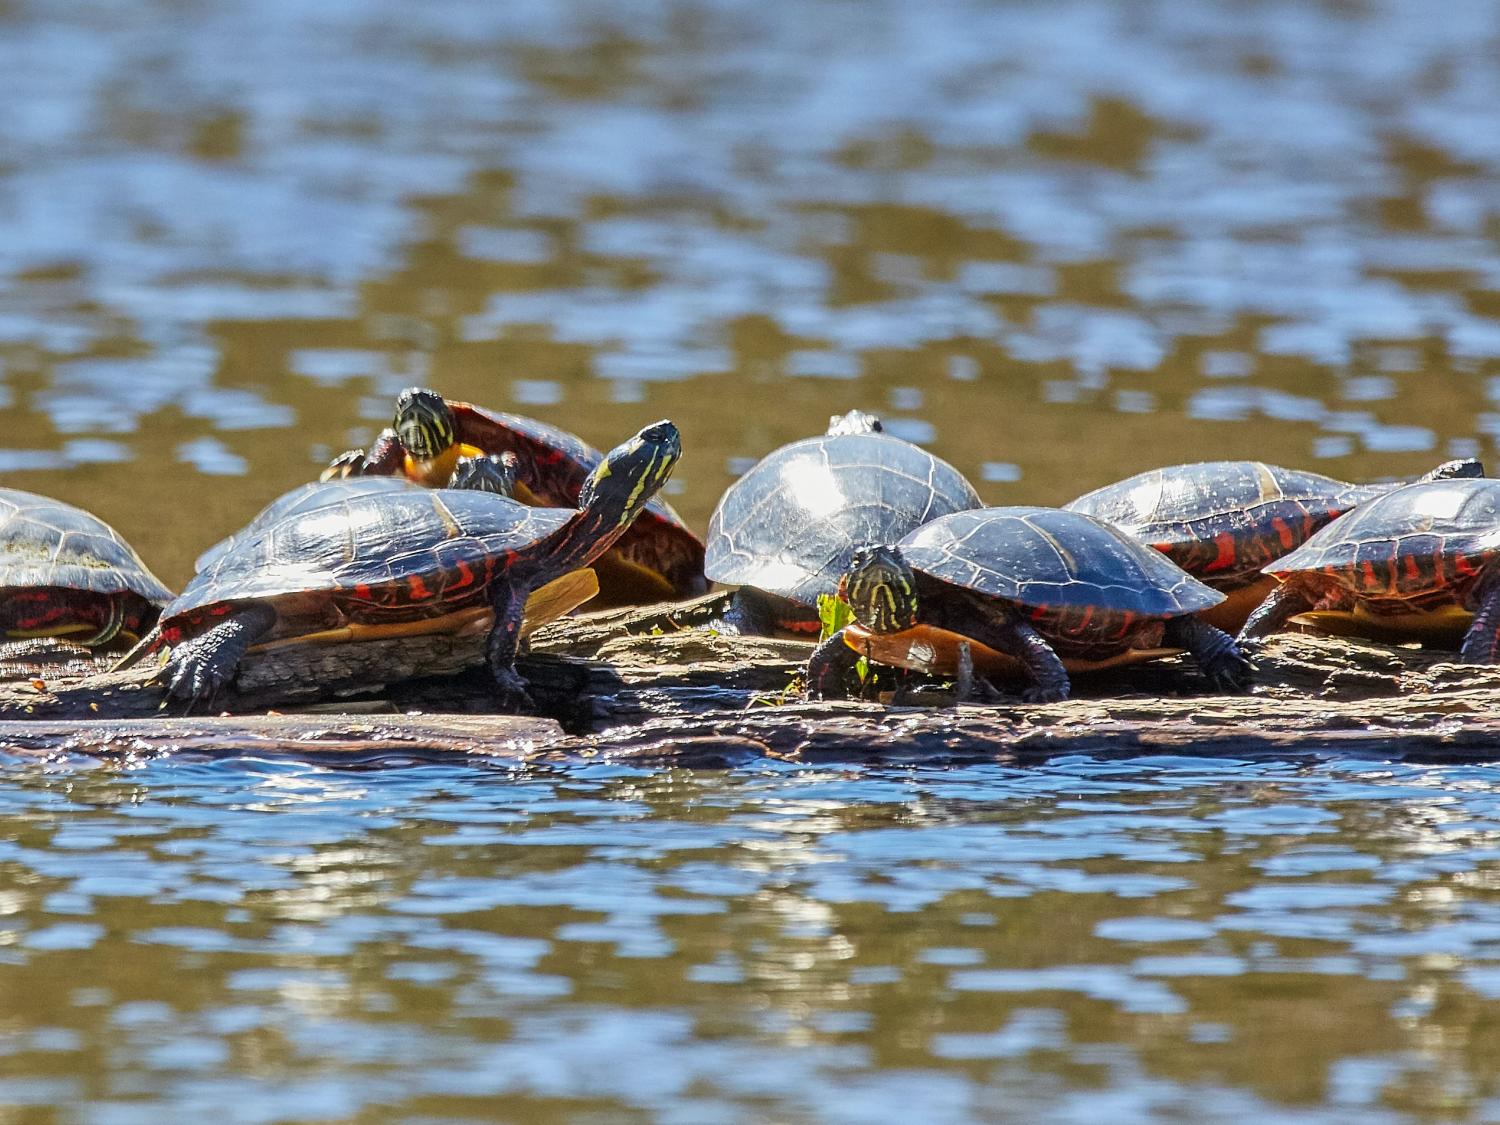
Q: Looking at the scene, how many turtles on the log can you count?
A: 8